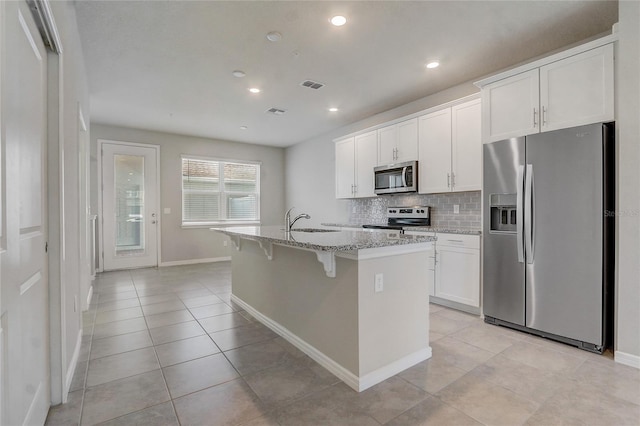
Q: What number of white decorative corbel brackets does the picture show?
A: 3